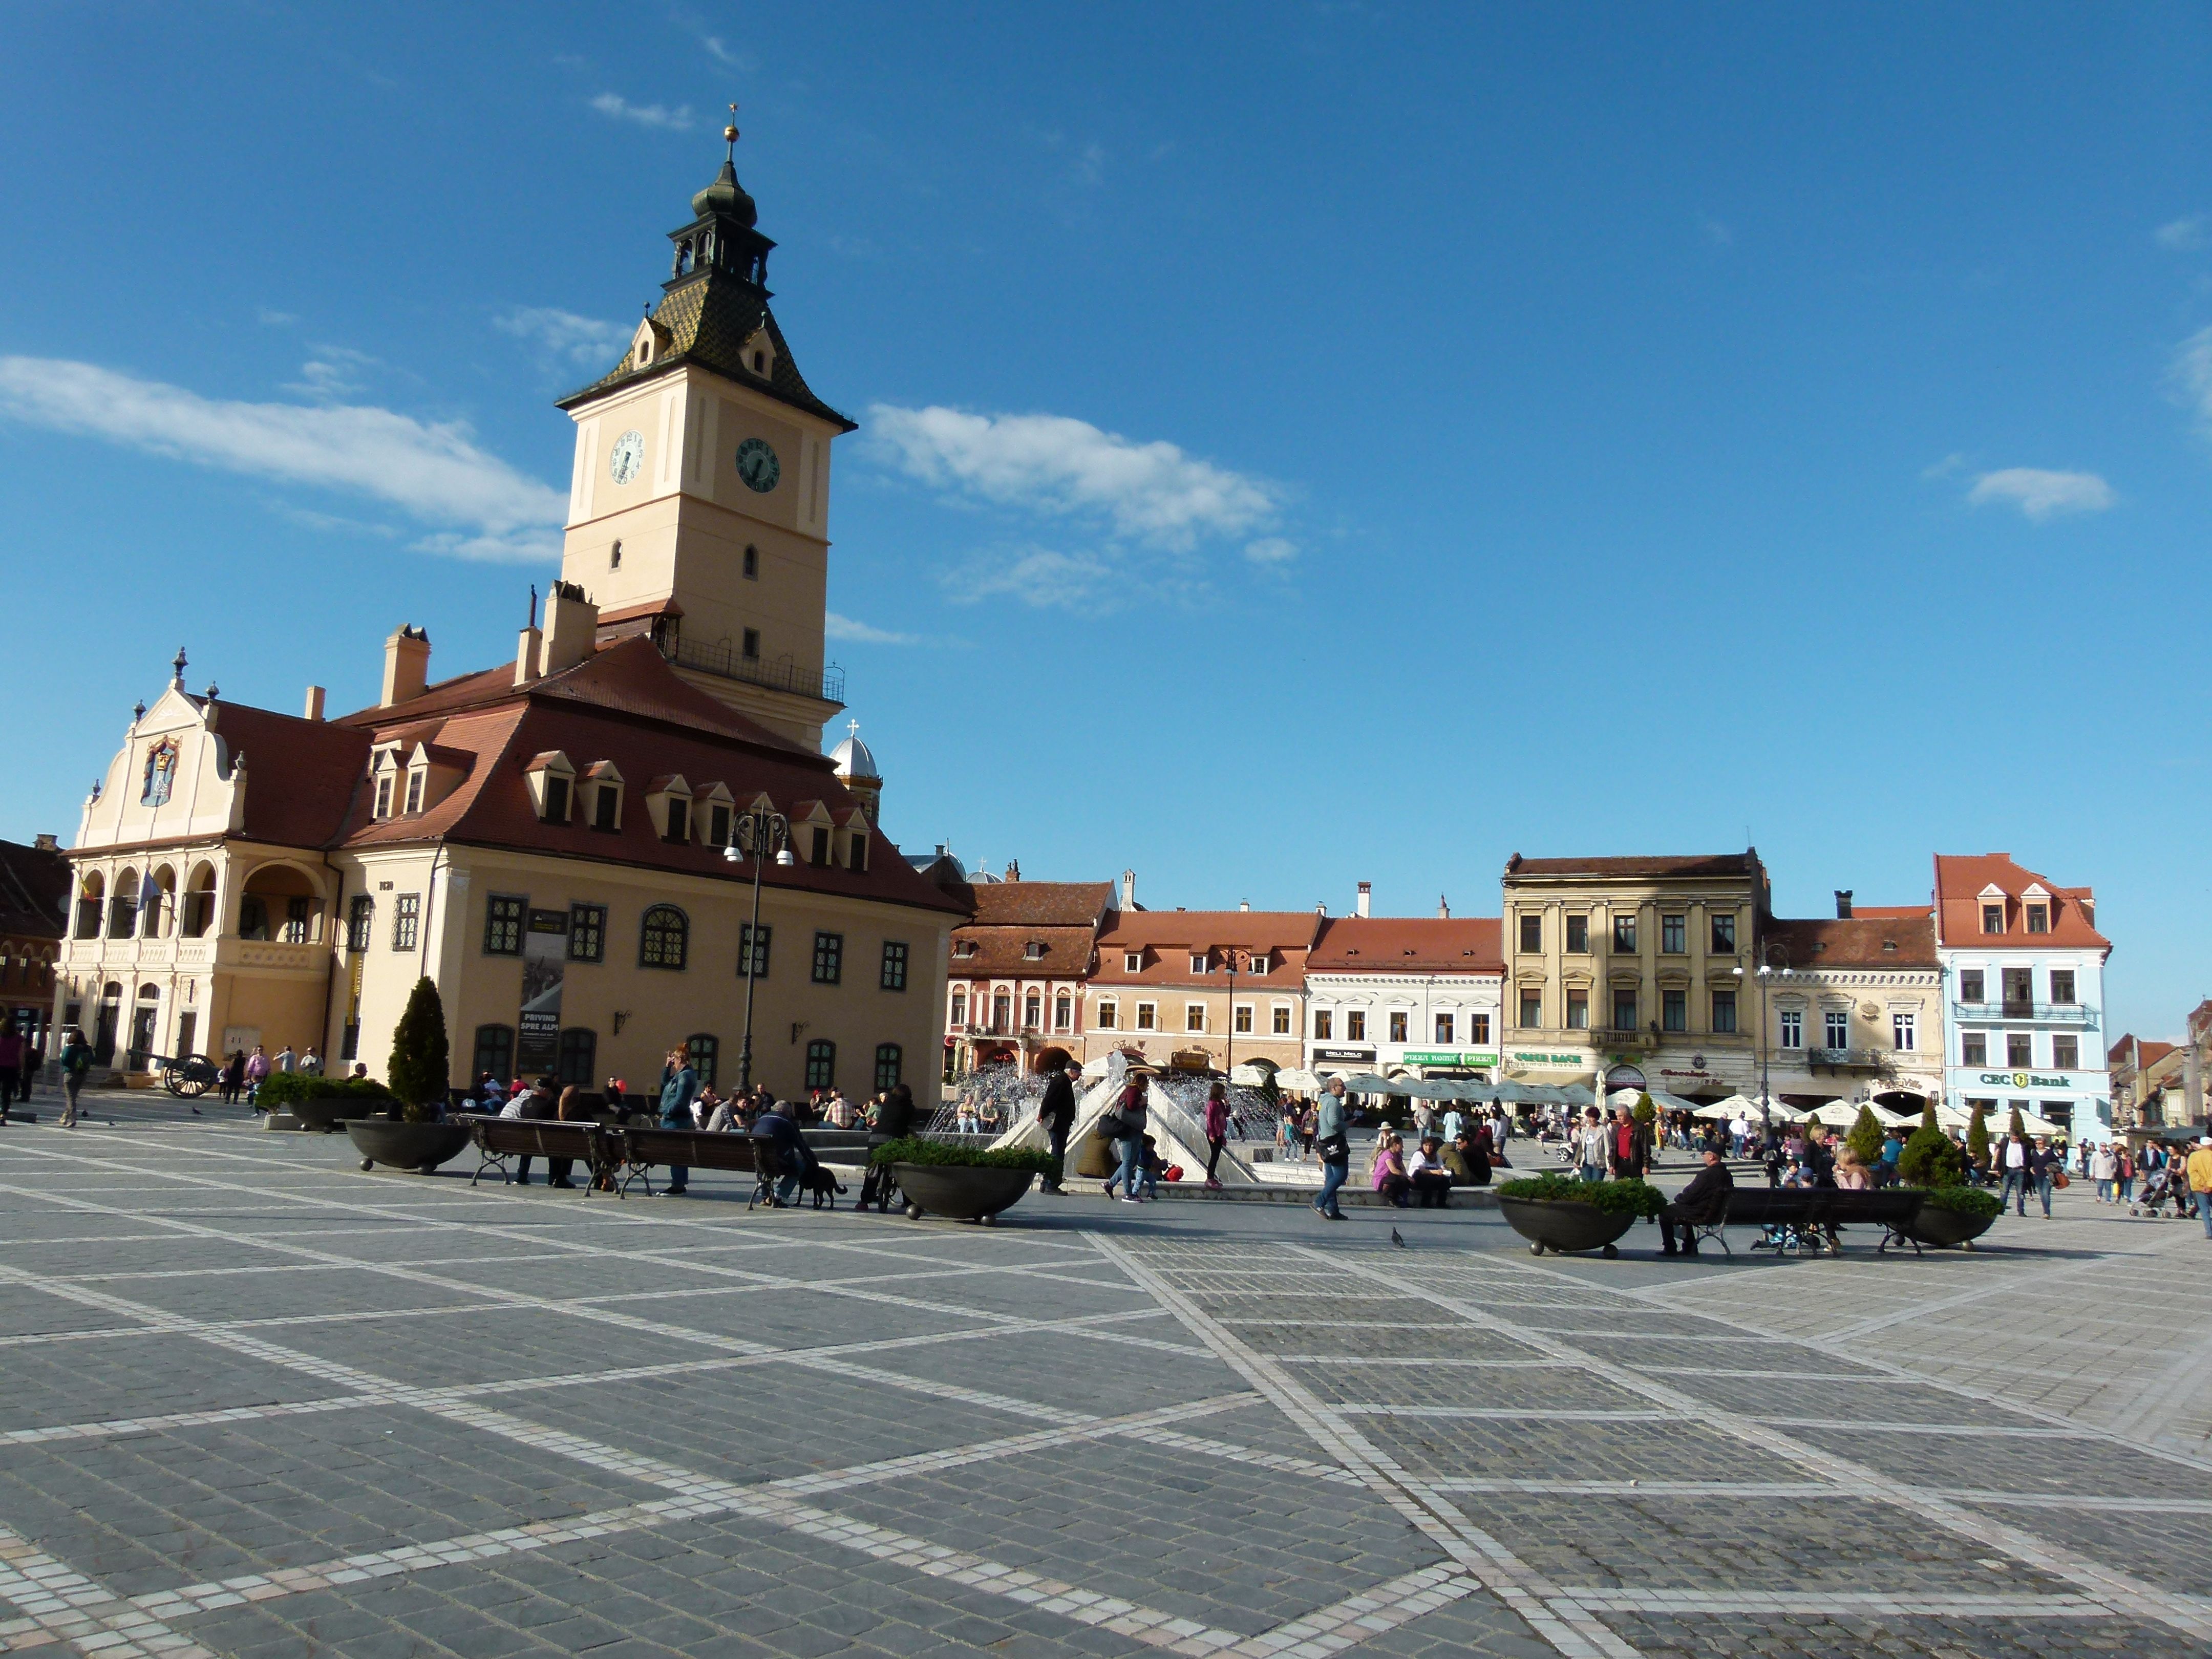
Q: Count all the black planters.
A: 5